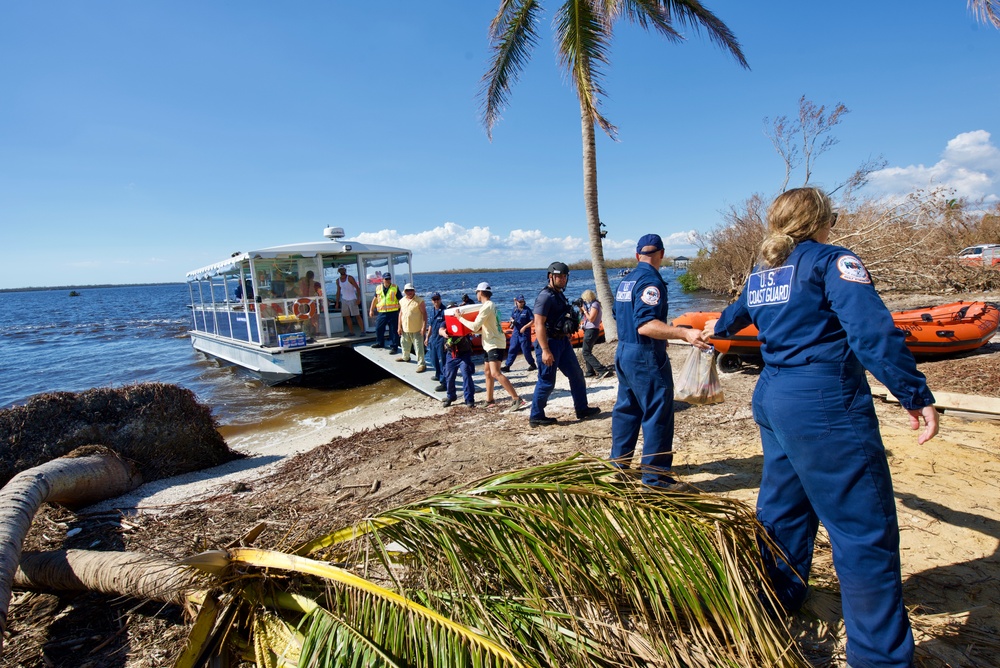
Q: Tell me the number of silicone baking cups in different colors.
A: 0